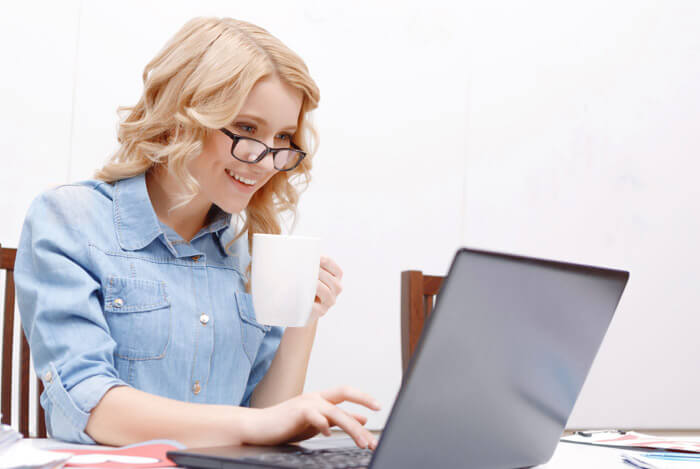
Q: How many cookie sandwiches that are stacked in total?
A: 0